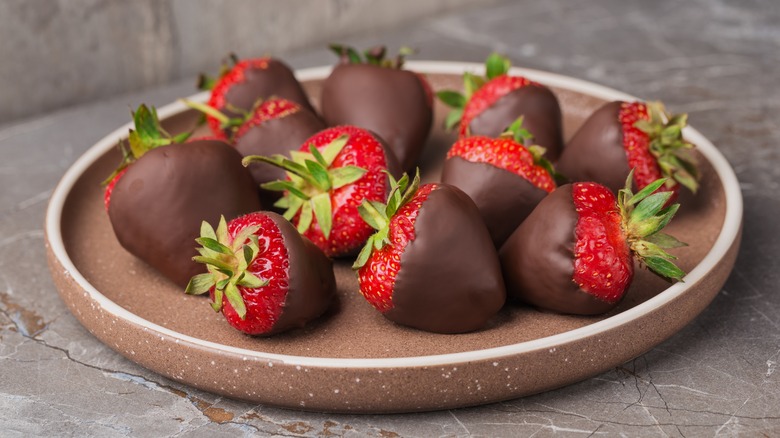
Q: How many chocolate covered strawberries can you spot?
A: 11